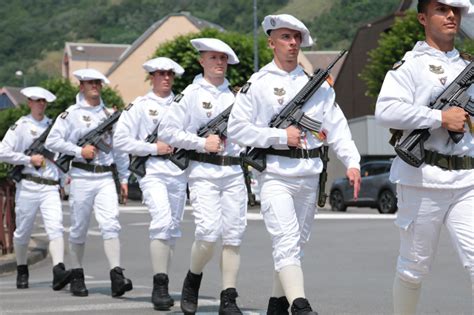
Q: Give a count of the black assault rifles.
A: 6